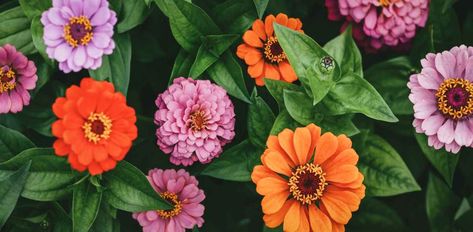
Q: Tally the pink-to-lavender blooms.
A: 6